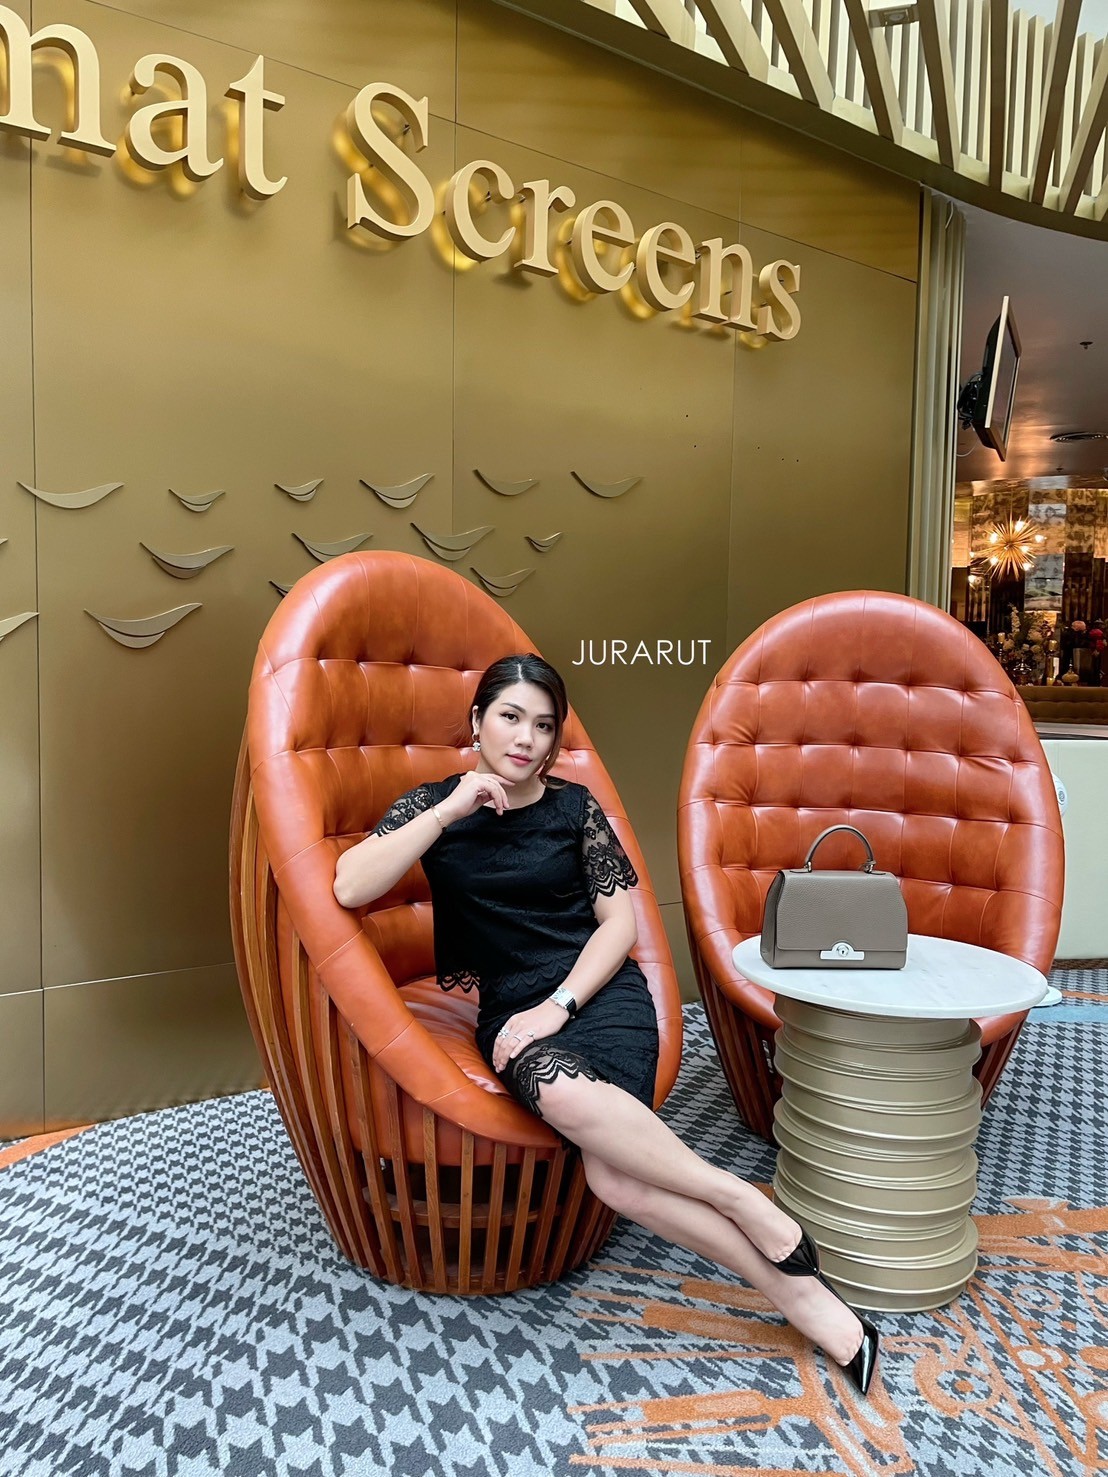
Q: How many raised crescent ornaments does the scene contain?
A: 15